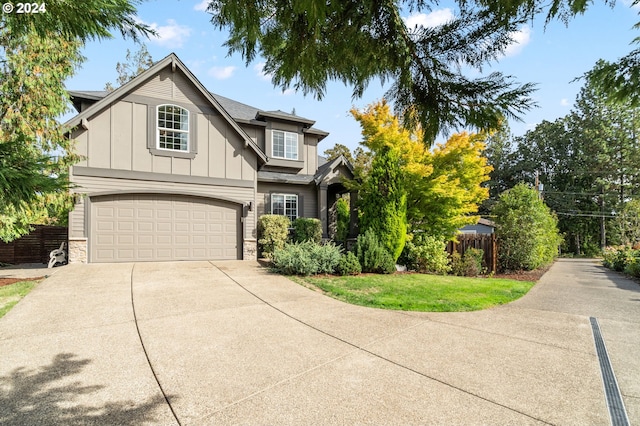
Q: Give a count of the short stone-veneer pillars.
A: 2